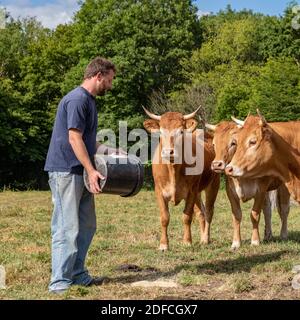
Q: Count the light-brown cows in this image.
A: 3